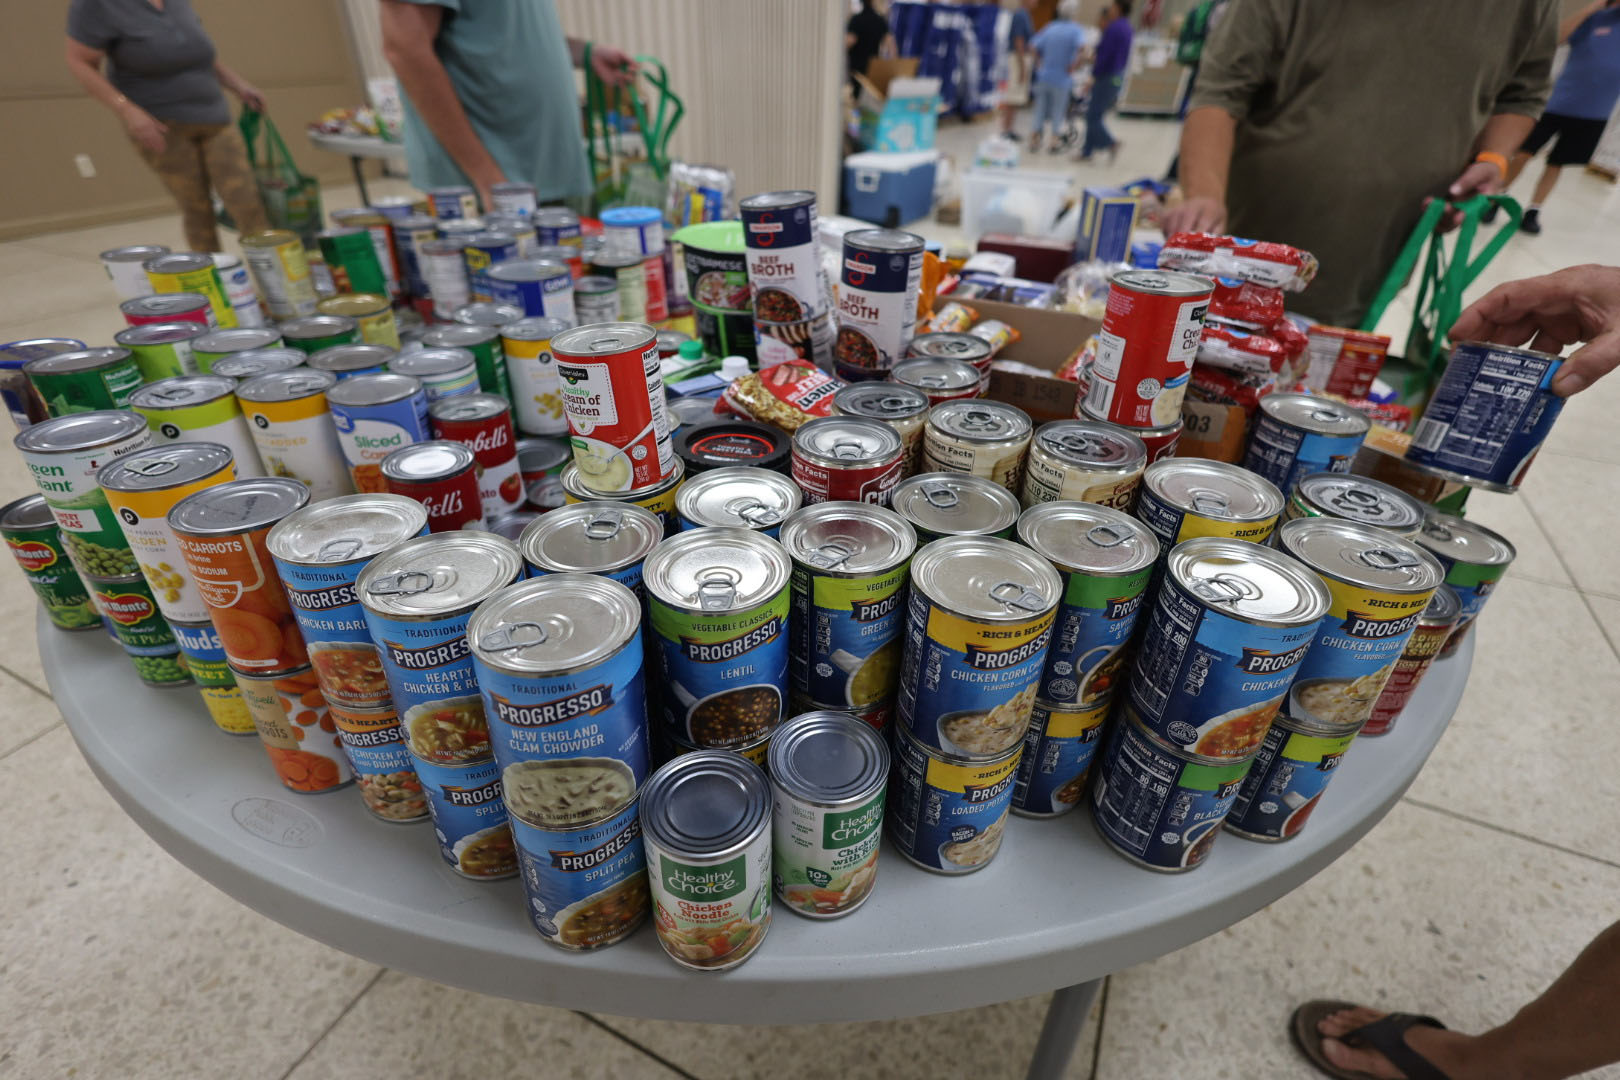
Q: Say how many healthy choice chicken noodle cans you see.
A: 1